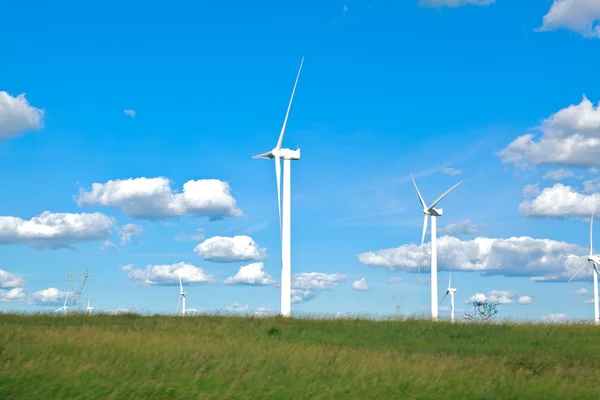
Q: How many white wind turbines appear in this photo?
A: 7